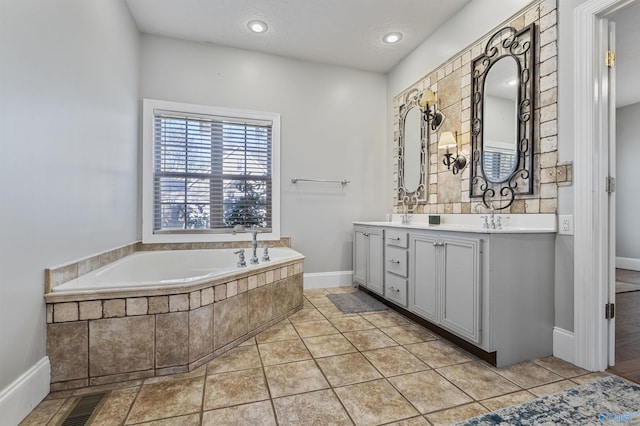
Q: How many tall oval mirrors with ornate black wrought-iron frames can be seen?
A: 2